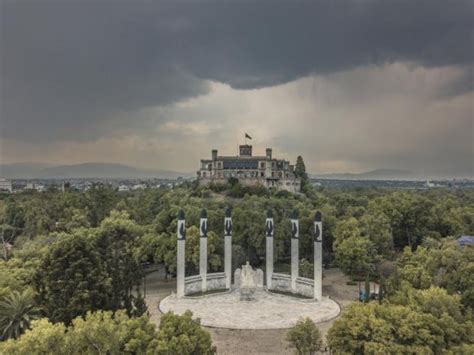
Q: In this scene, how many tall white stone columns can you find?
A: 6